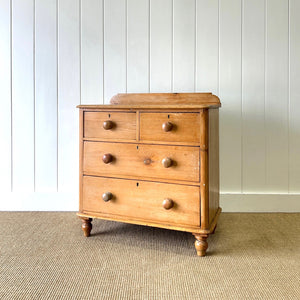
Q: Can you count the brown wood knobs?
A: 6